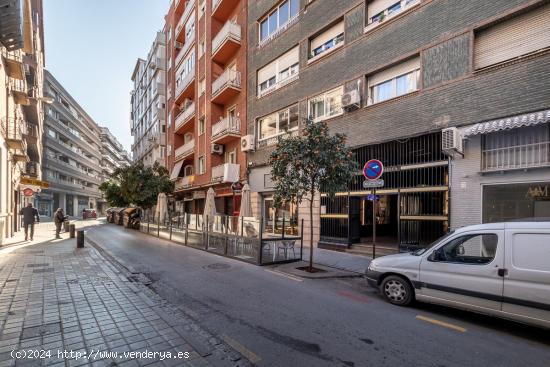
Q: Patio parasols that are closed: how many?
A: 3